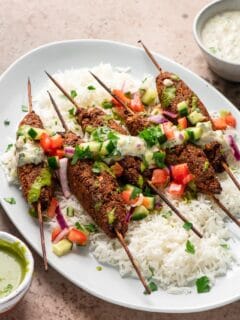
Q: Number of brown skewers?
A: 5